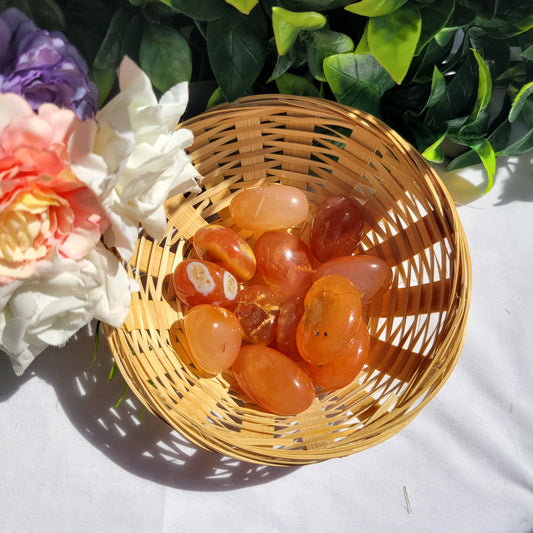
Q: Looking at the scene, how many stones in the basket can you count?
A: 12